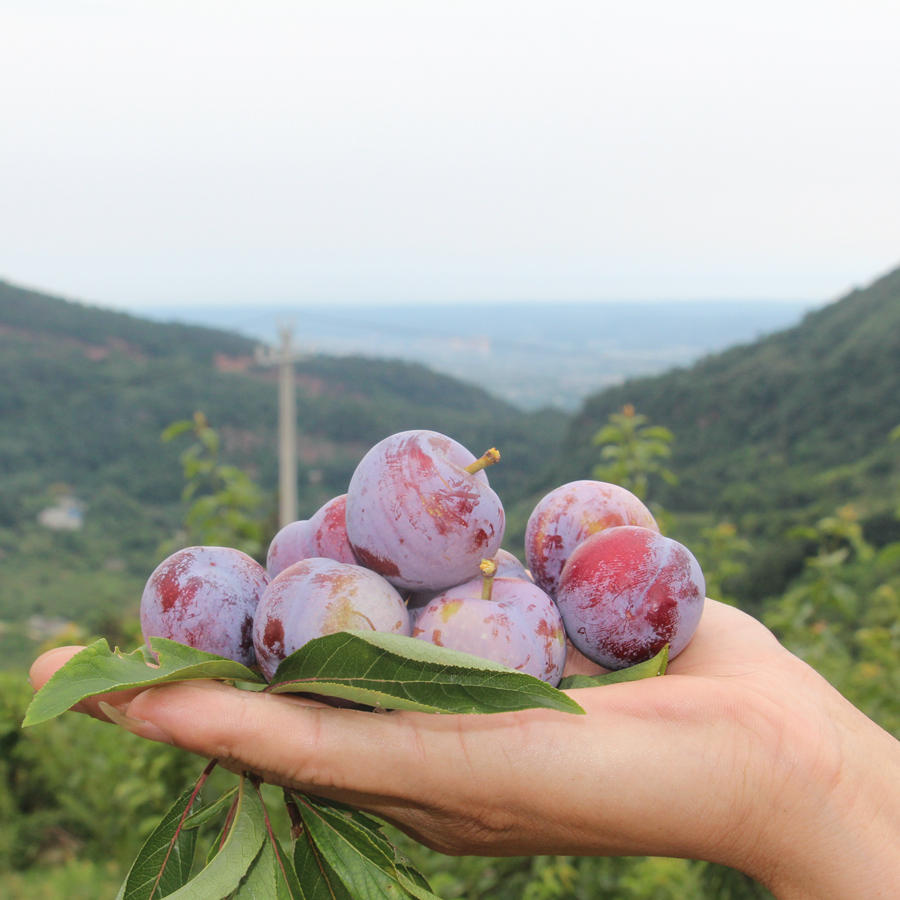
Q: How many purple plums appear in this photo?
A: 8